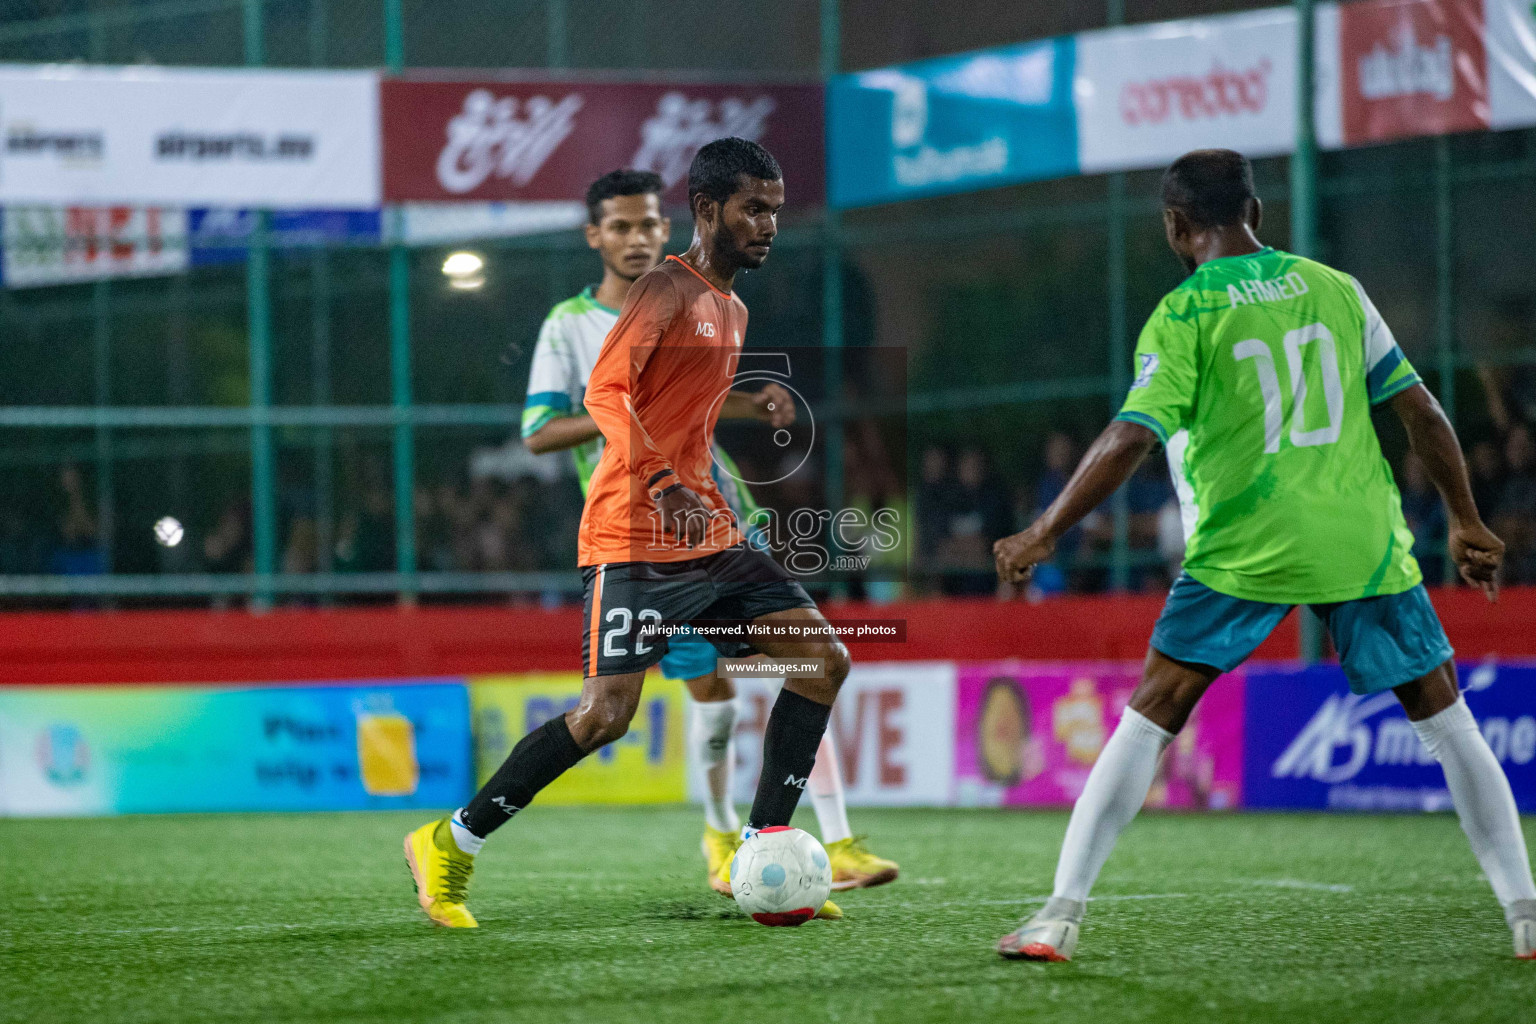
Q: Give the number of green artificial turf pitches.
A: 1